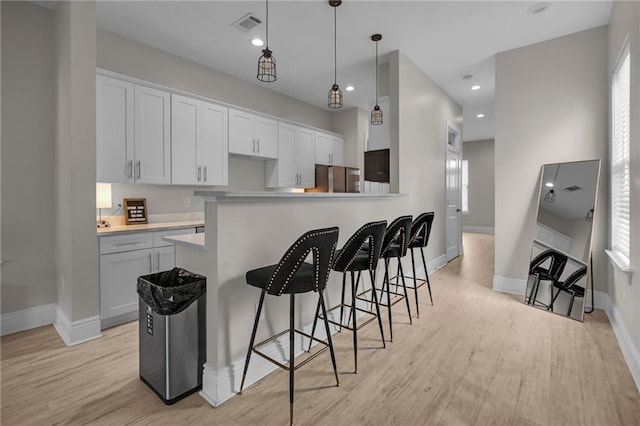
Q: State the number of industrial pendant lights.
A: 3